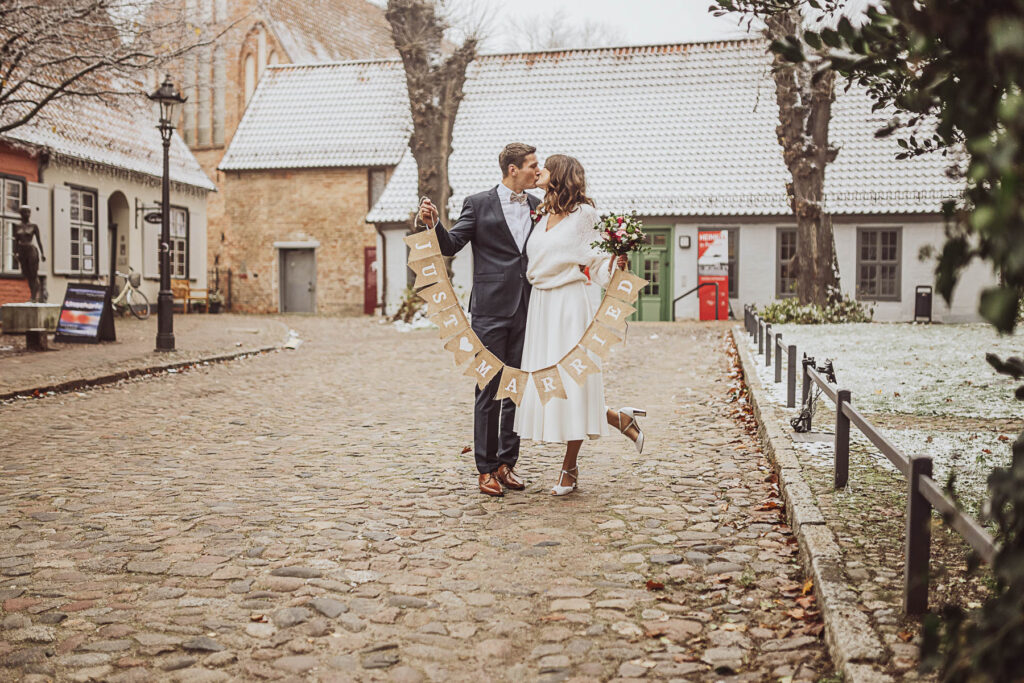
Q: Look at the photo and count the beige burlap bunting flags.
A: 12